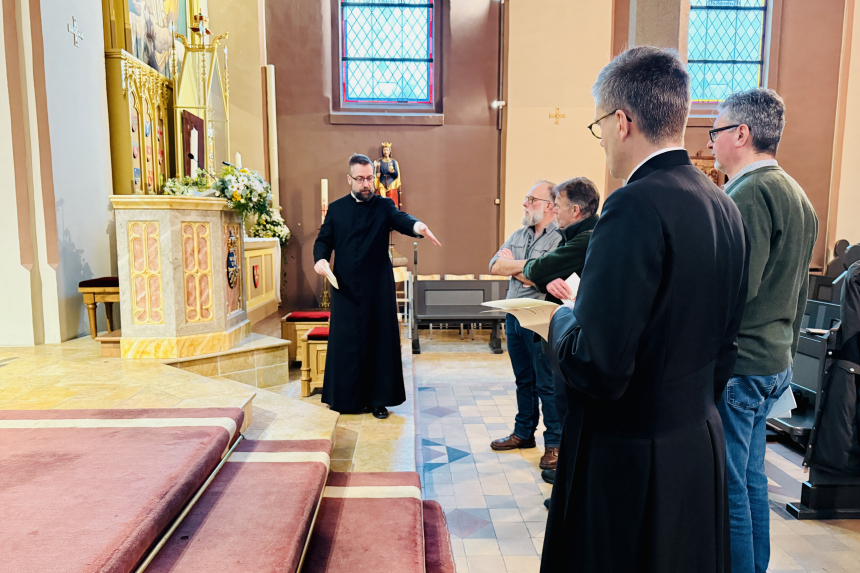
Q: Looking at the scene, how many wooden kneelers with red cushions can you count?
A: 2